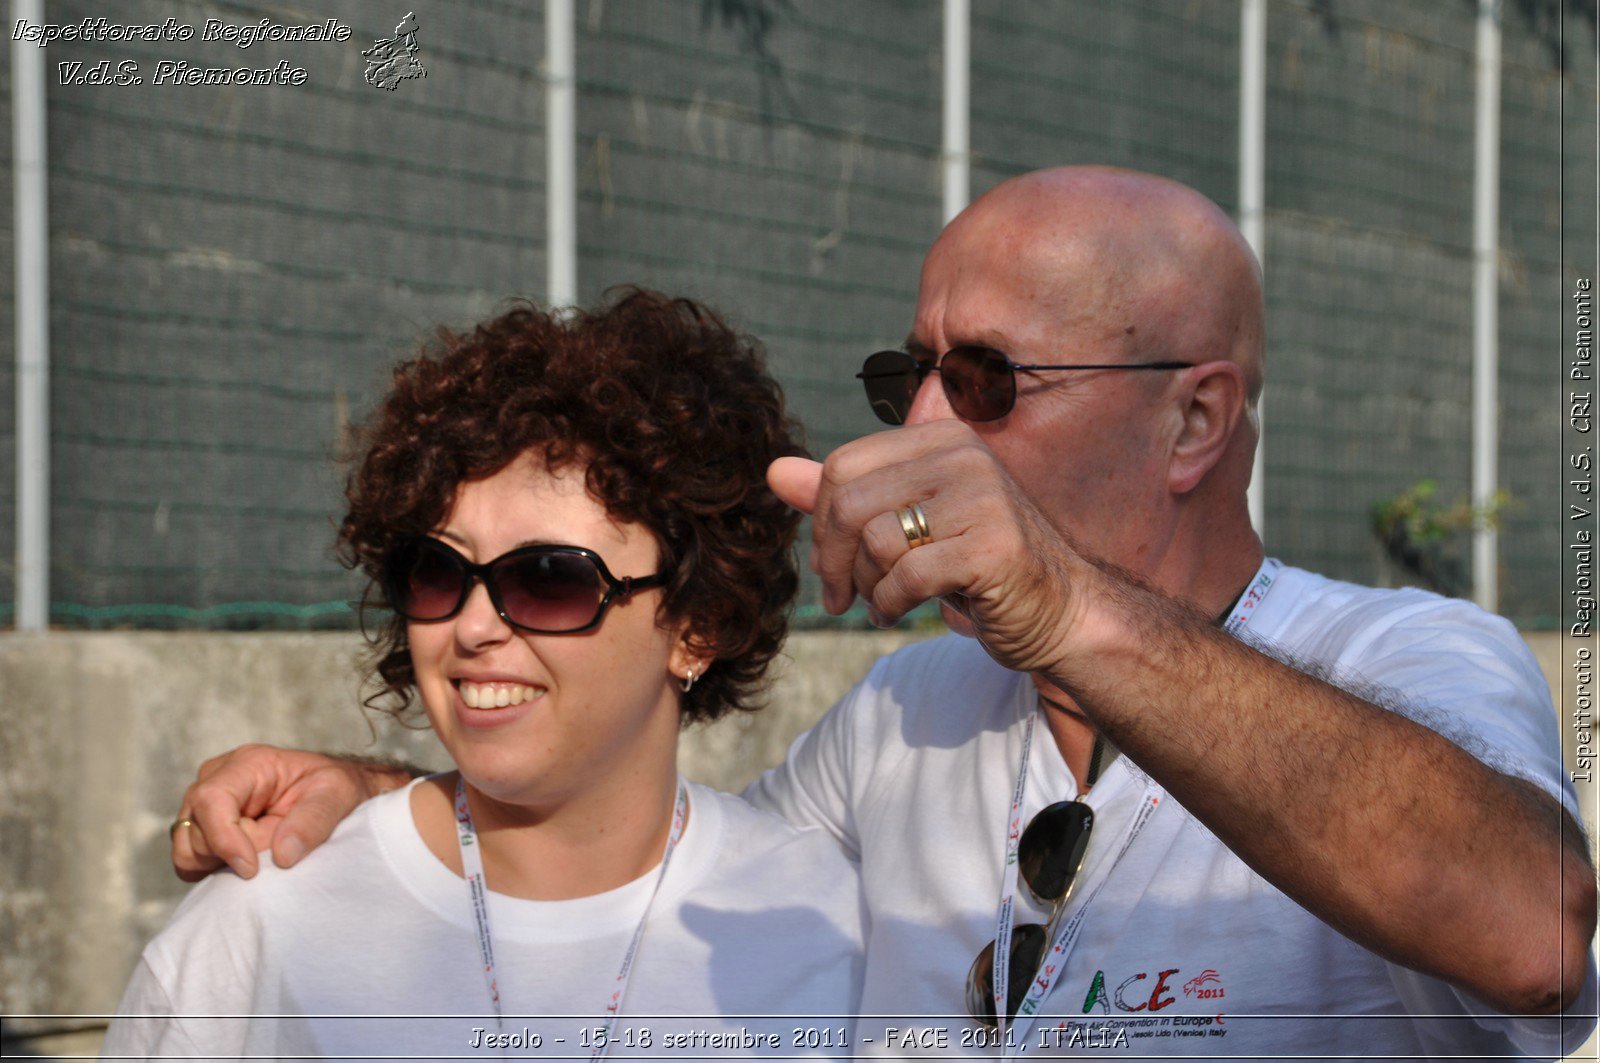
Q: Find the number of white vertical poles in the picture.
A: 5